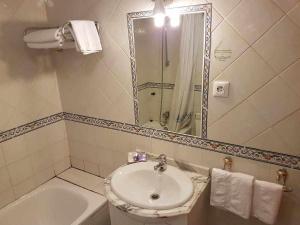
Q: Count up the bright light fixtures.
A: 2